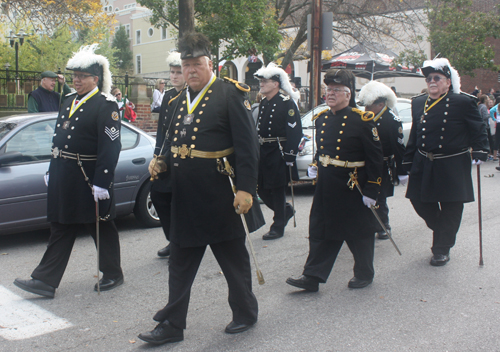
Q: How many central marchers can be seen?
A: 7